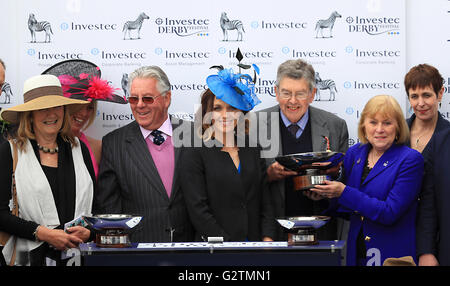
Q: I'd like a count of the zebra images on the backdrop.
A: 7